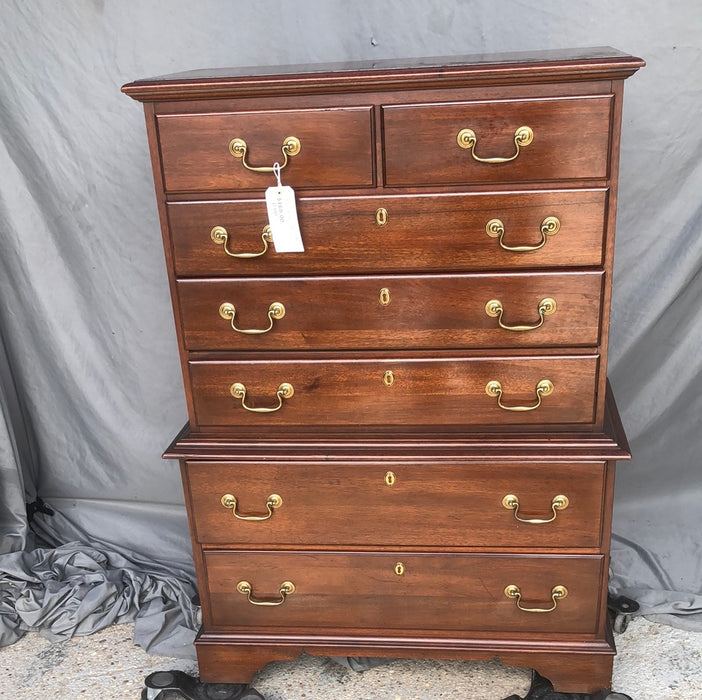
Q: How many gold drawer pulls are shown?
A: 12